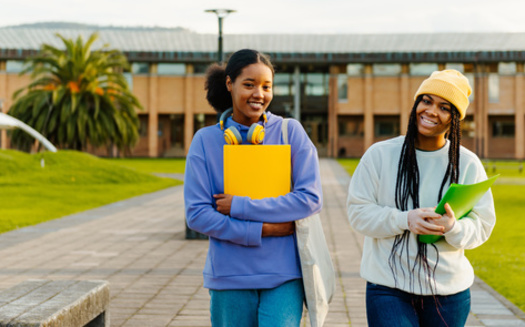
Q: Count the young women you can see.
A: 2